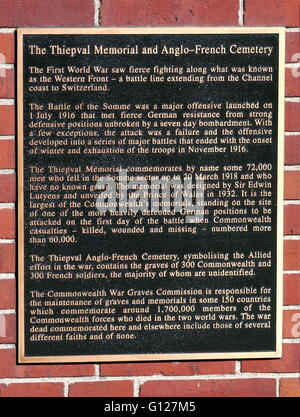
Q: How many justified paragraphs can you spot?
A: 5